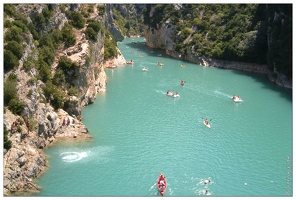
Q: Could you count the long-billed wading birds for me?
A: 0